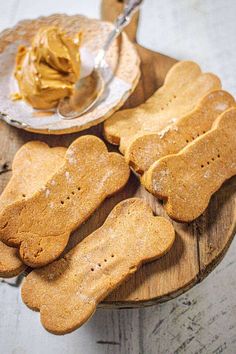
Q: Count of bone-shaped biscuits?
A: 6